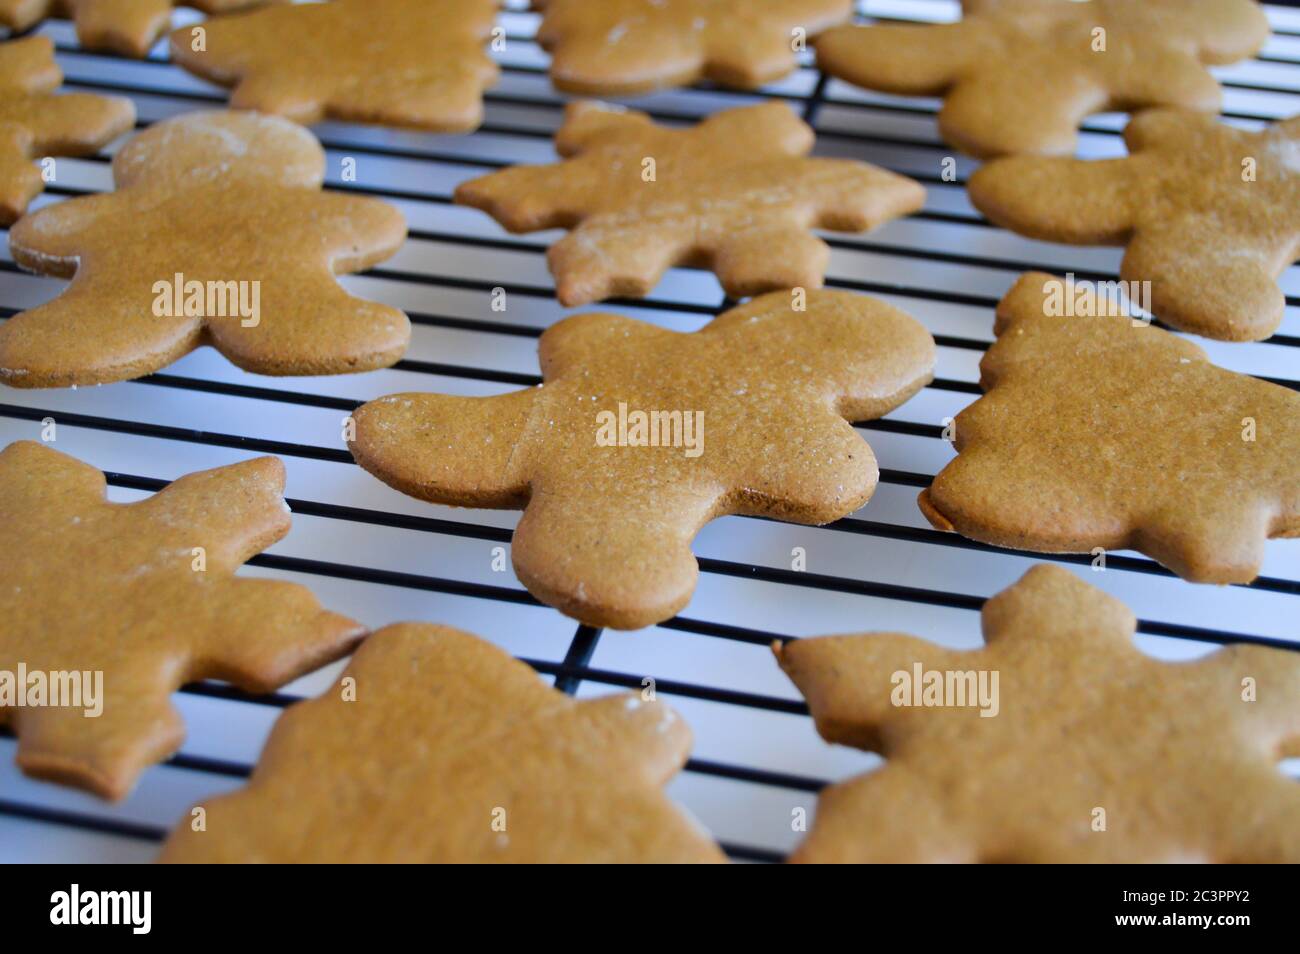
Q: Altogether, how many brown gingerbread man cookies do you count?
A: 4